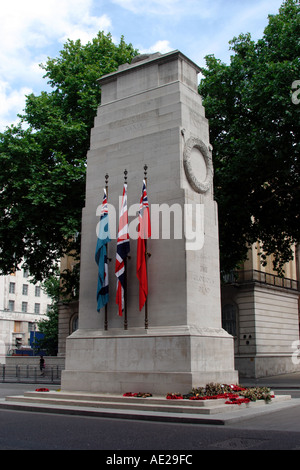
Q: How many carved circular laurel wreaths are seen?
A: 1